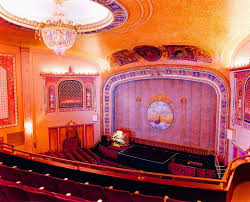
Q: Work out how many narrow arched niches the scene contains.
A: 3